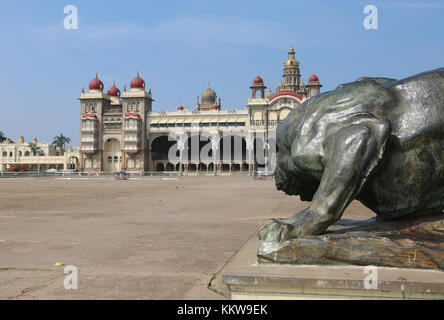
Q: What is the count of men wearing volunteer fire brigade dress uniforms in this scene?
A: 0